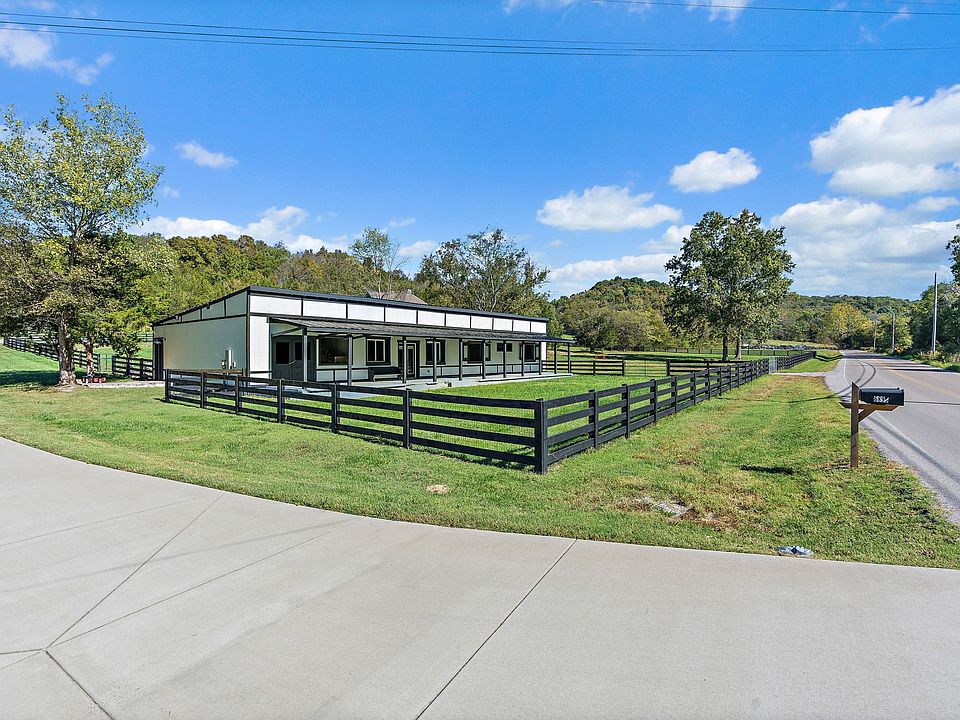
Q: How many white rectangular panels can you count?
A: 10